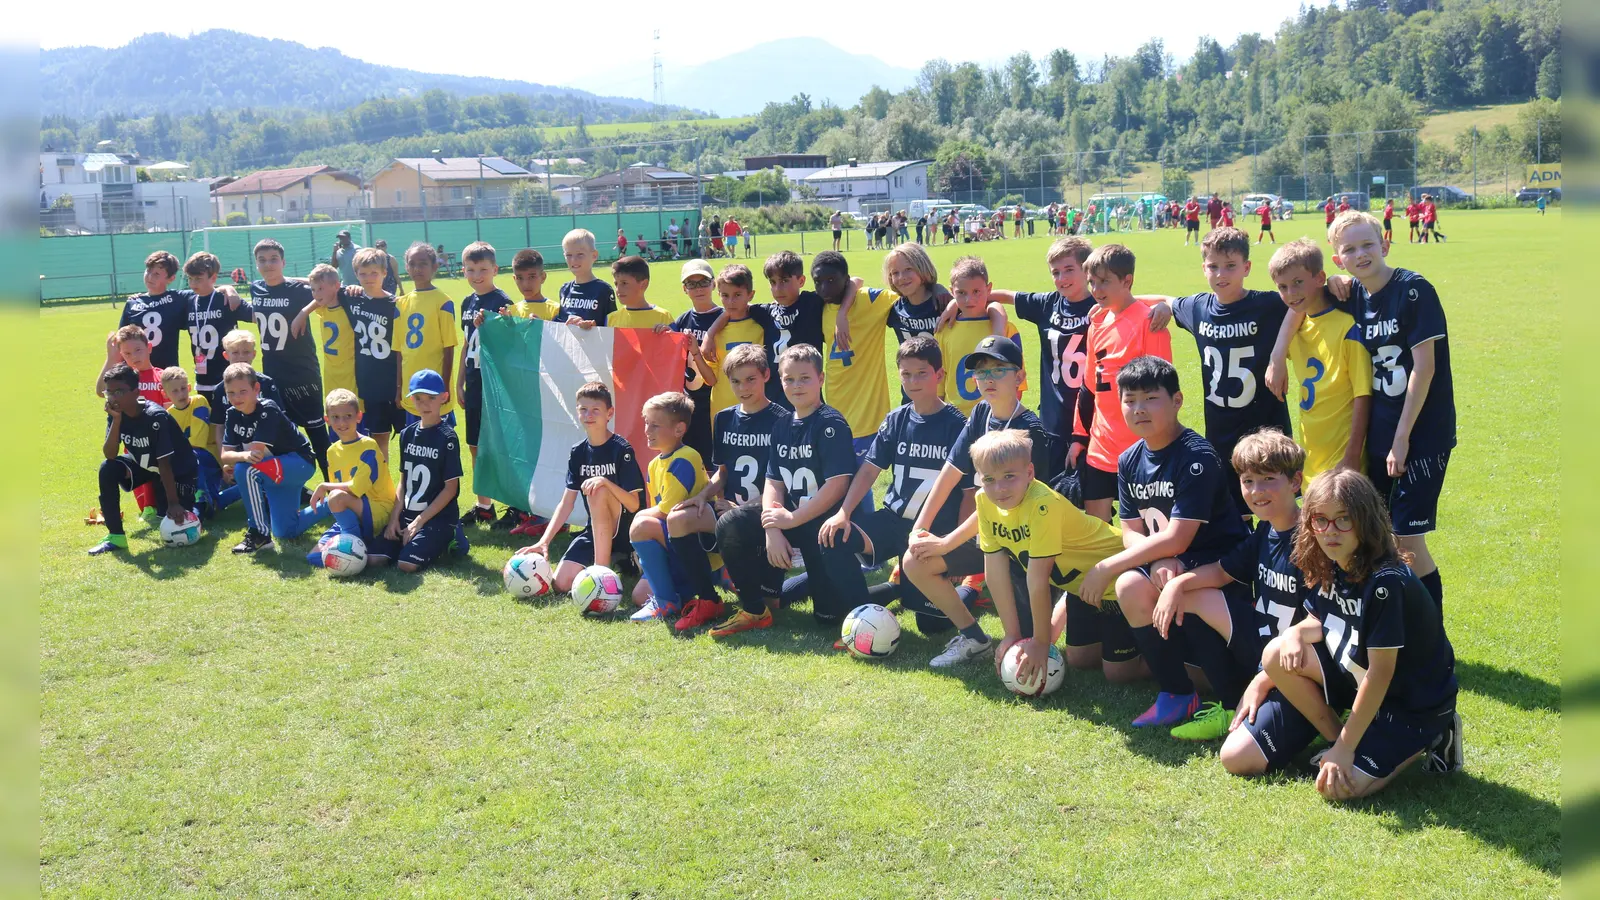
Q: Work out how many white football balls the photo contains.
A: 6